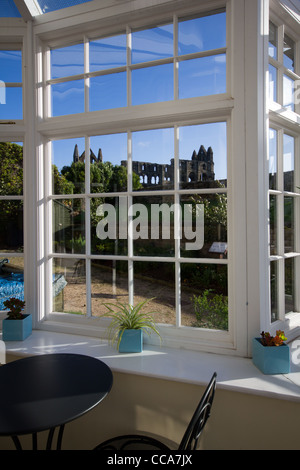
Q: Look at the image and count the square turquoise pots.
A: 3